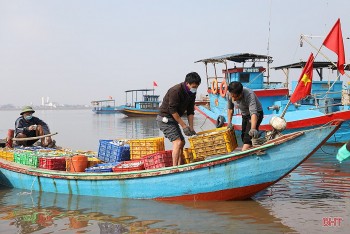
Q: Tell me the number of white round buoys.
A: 1